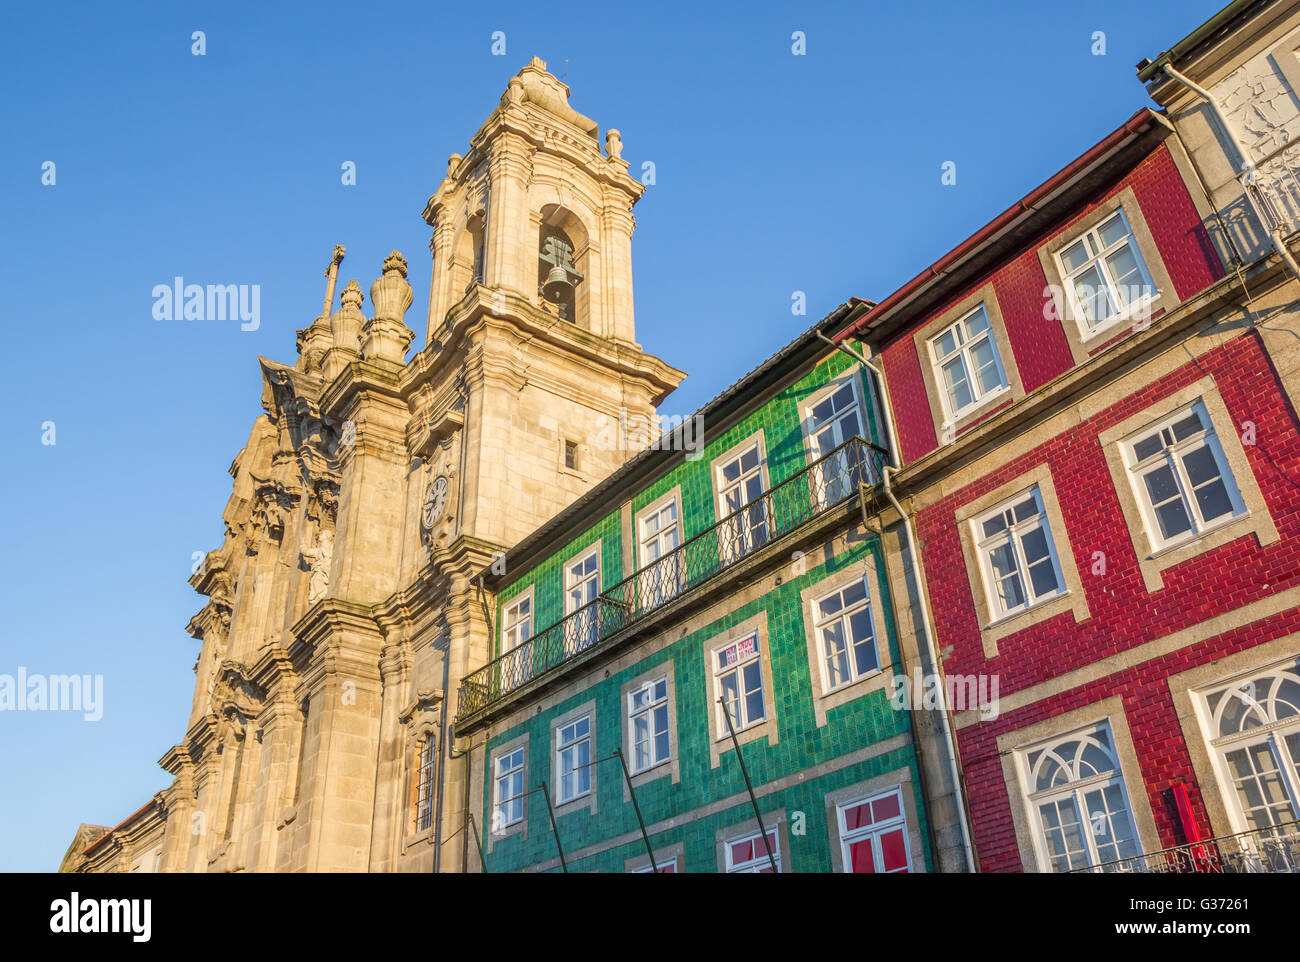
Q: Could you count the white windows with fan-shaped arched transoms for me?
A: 2